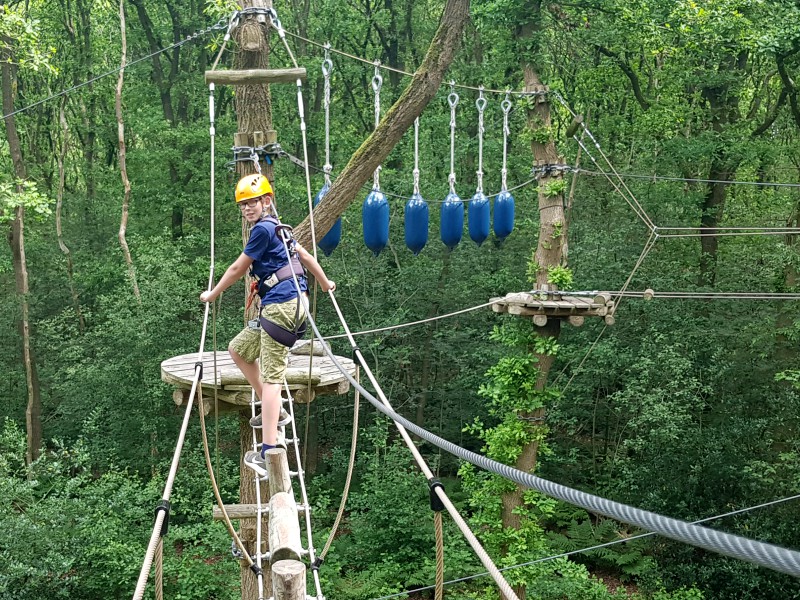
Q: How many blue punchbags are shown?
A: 6